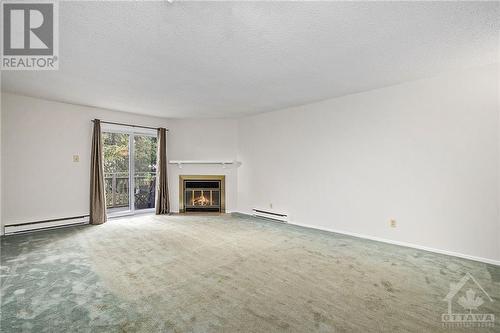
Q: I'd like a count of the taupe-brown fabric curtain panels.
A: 2